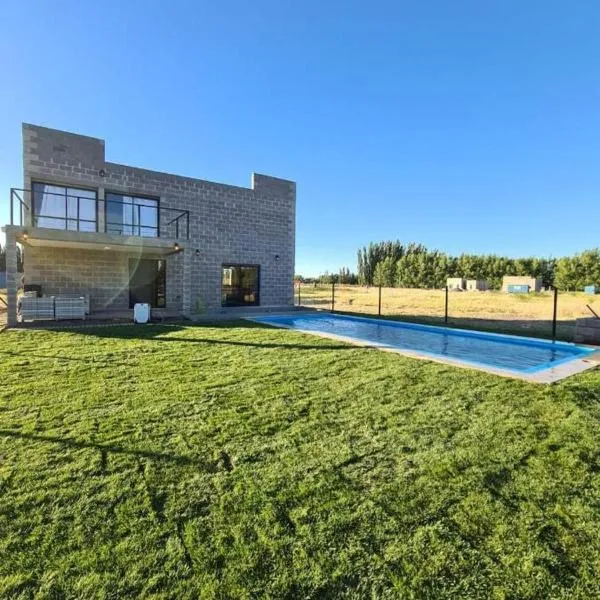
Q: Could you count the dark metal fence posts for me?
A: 5